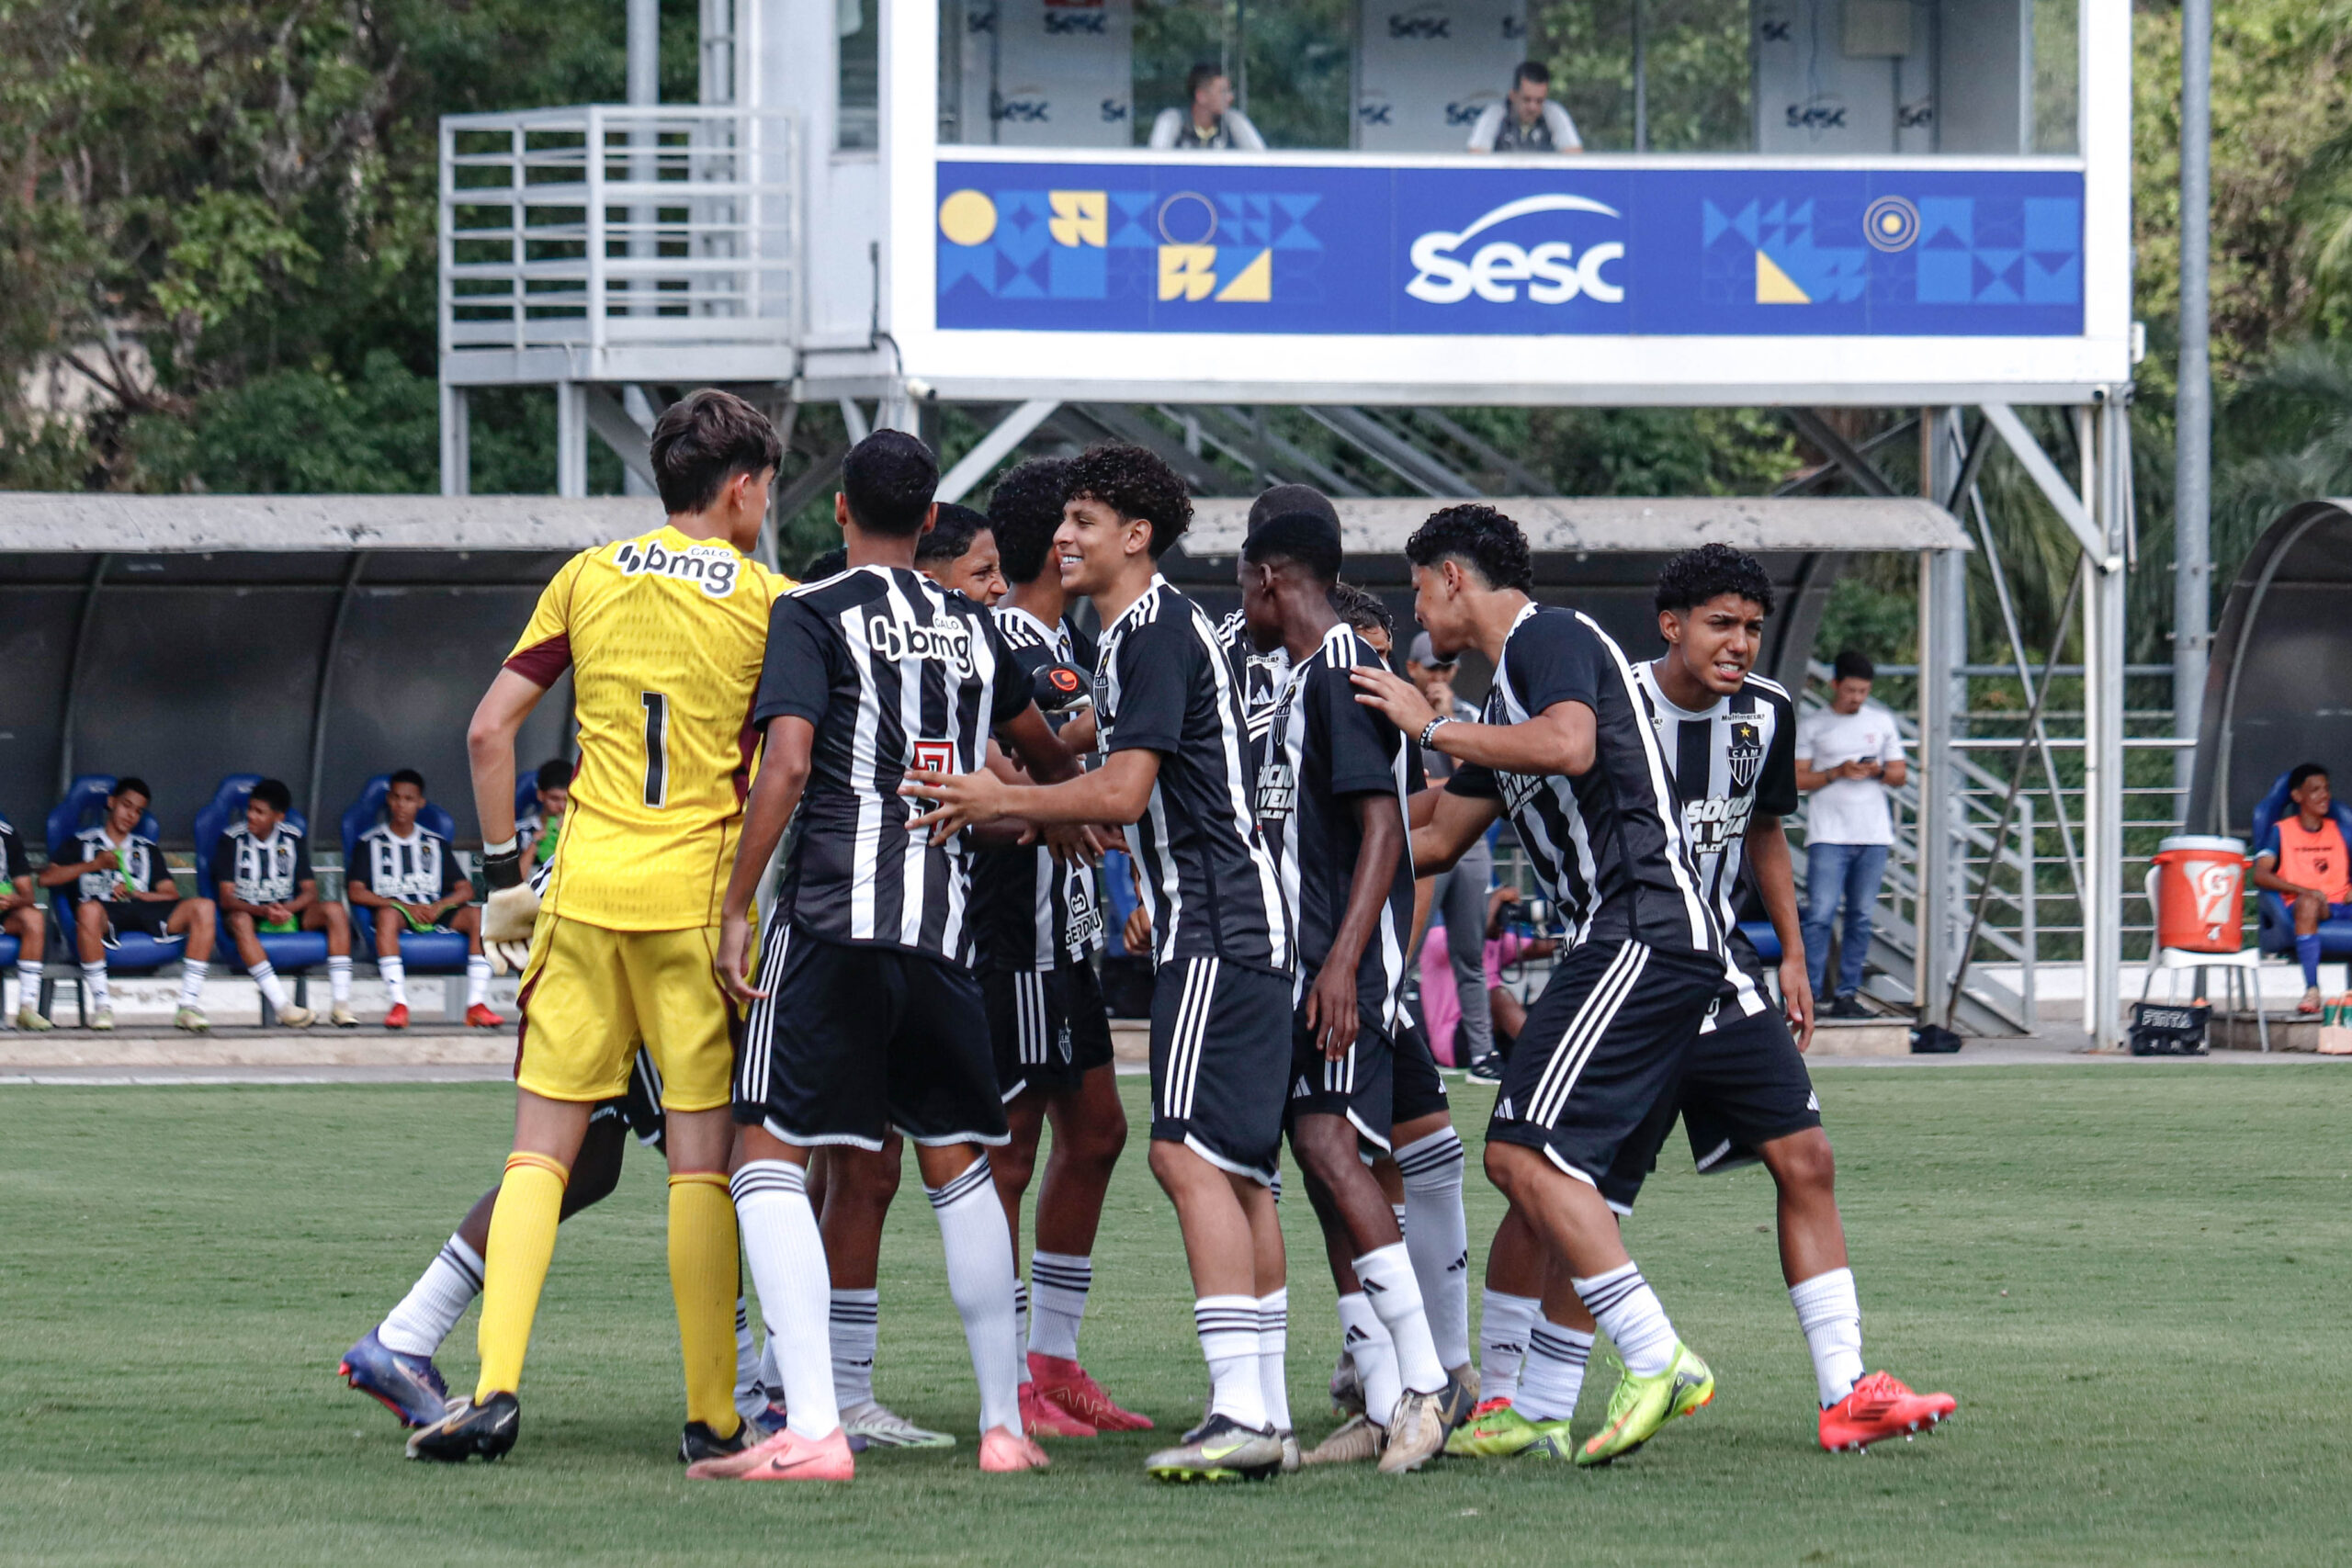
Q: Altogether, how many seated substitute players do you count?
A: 6